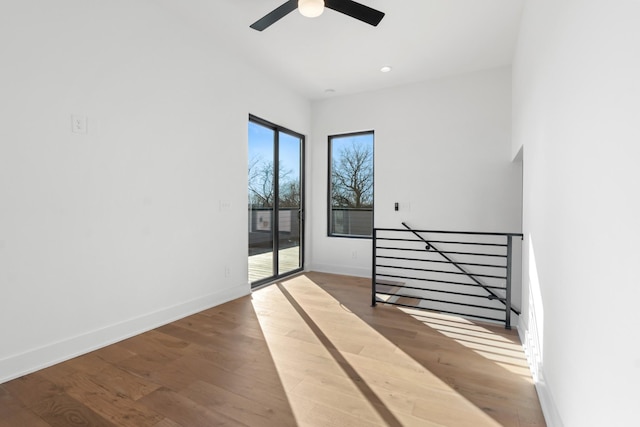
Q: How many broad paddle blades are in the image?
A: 2